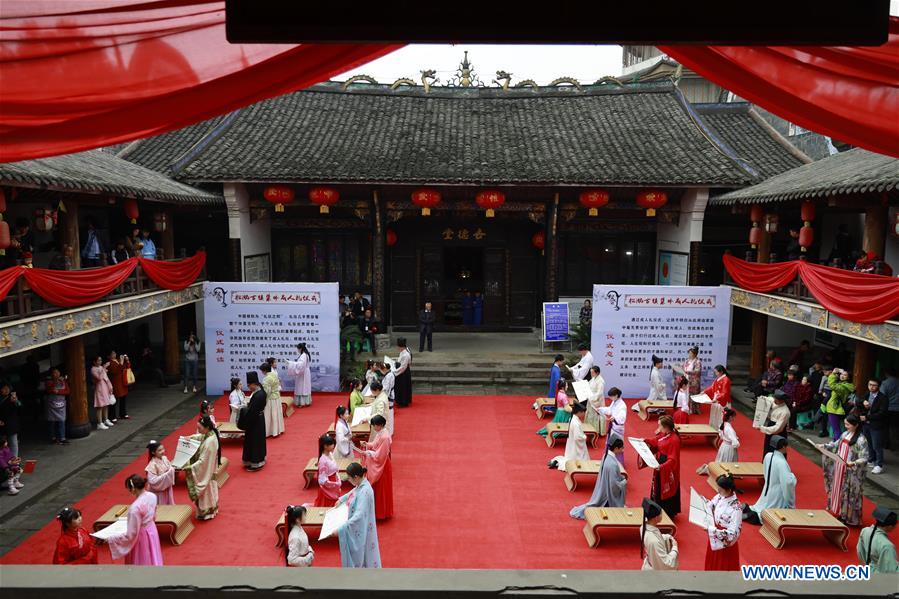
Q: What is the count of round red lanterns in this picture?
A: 8